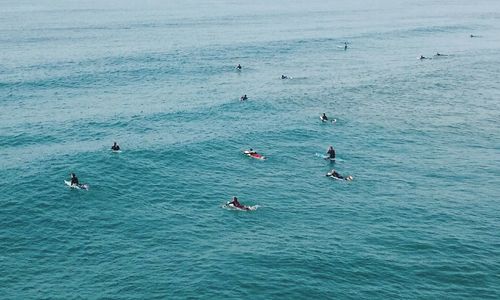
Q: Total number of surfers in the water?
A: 14